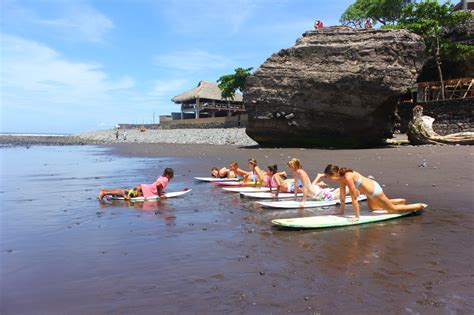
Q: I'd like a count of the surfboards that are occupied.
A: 7